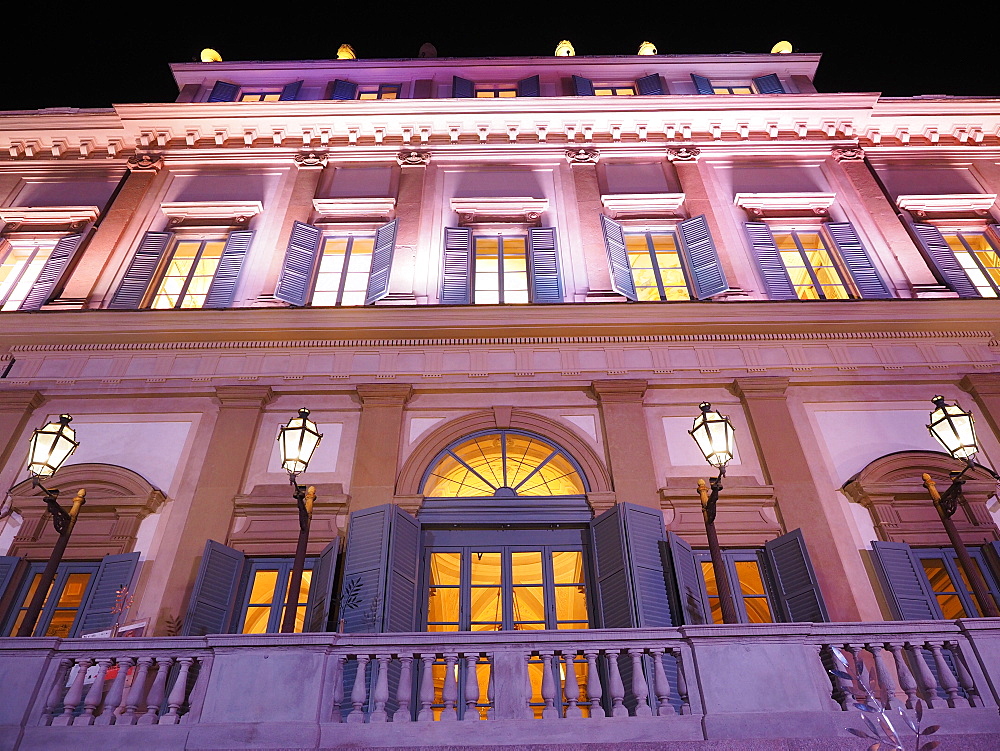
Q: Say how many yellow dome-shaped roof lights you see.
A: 5